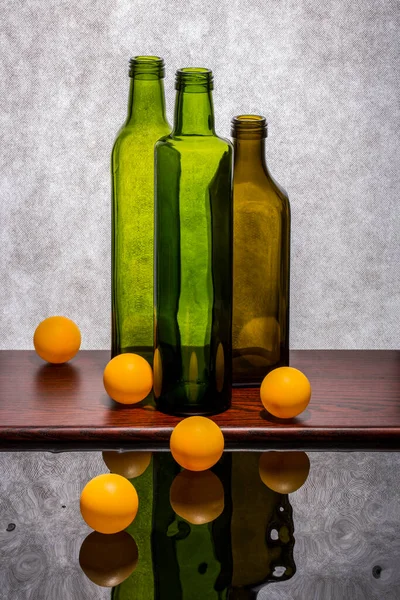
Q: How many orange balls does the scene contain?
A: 5